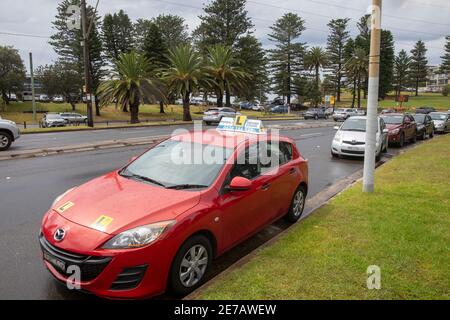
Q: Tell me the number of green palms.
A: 5